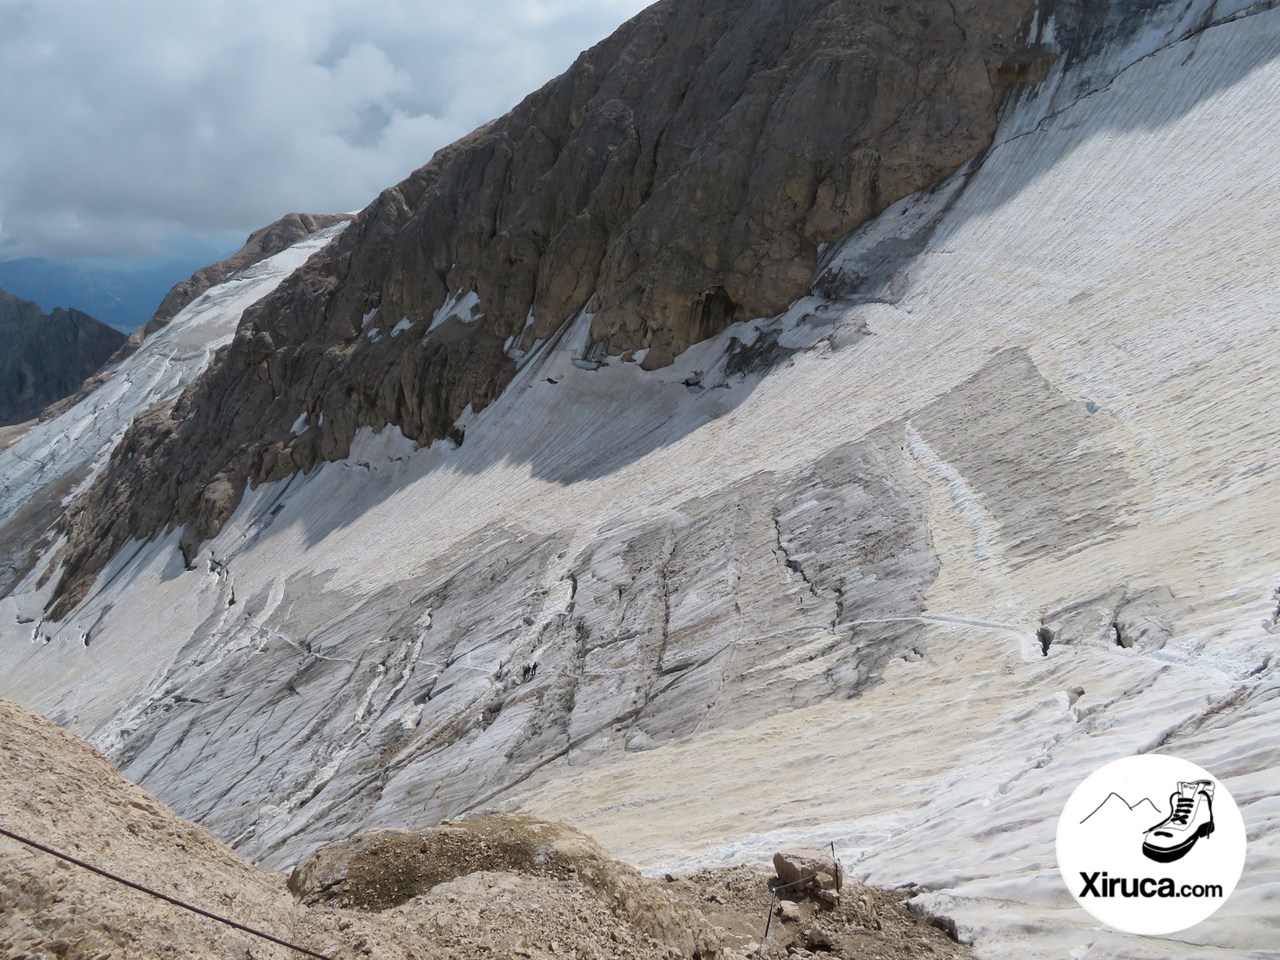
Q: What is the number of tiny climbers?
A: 3